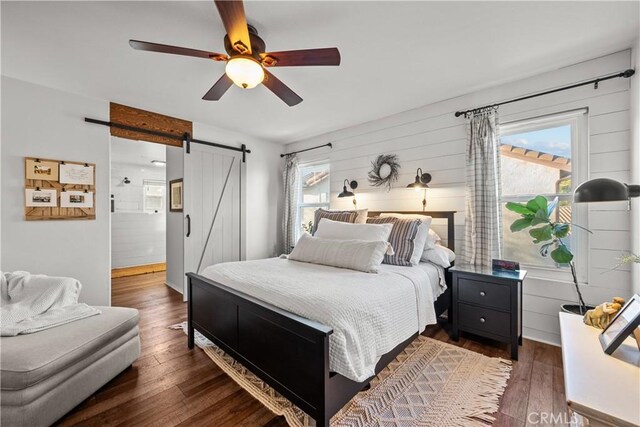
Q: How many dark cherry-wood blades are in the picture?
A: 5